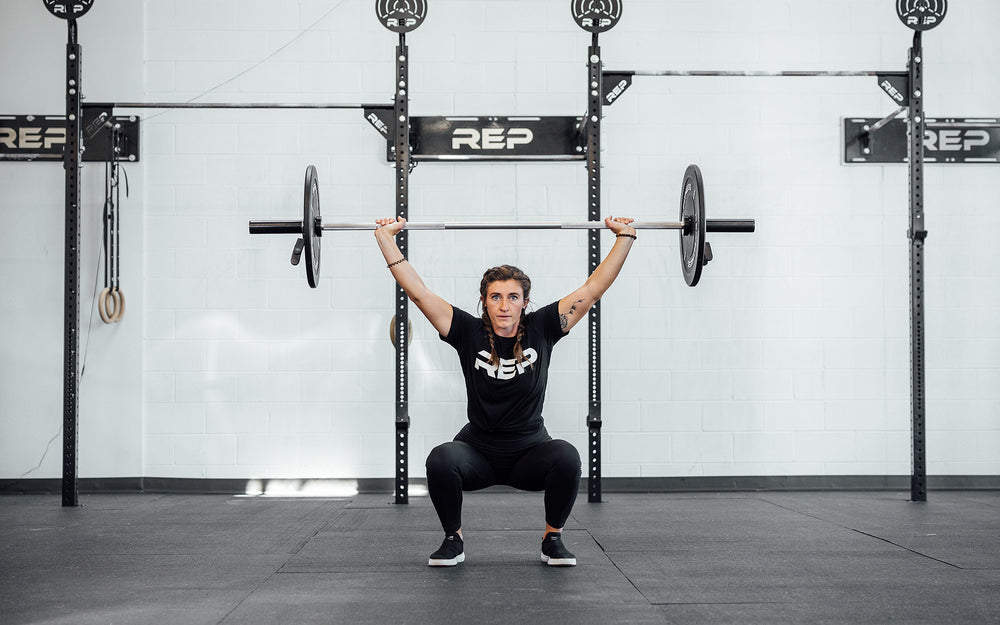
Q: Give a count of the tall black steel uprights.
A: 4